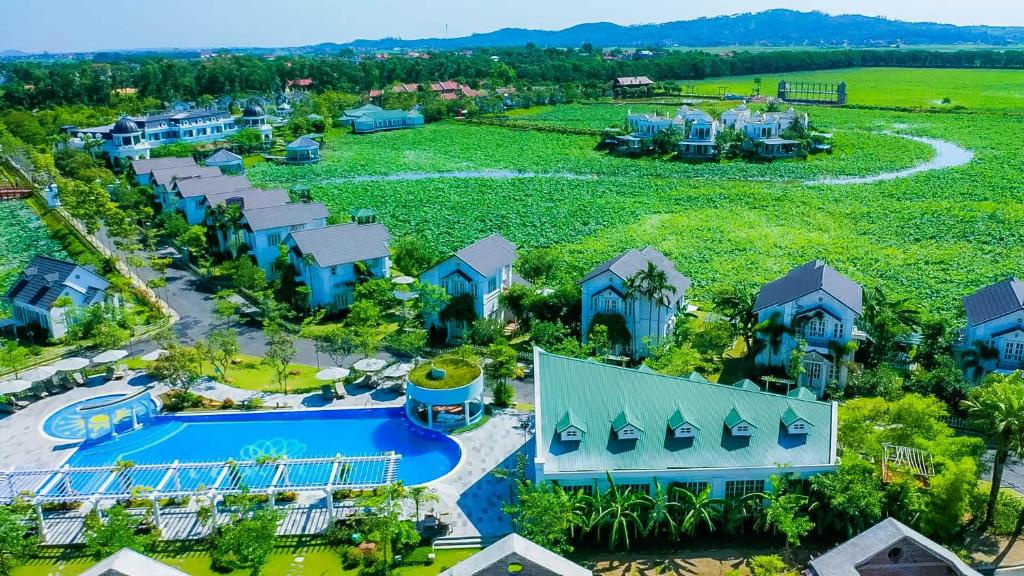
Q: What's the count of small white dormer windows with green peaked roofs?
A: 5